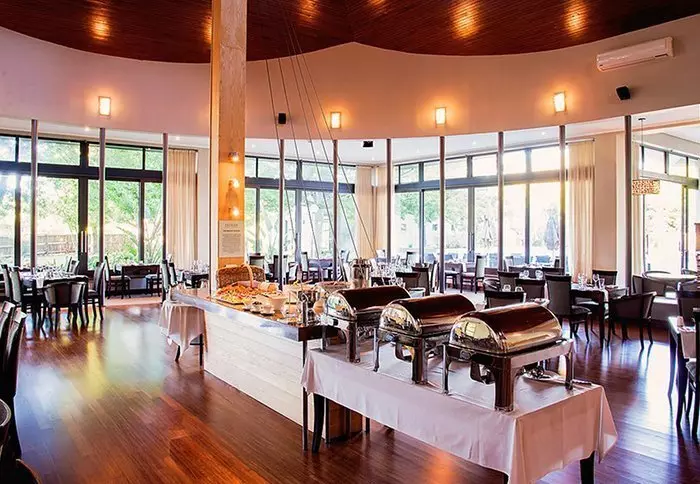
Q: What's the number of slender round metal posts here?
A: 10